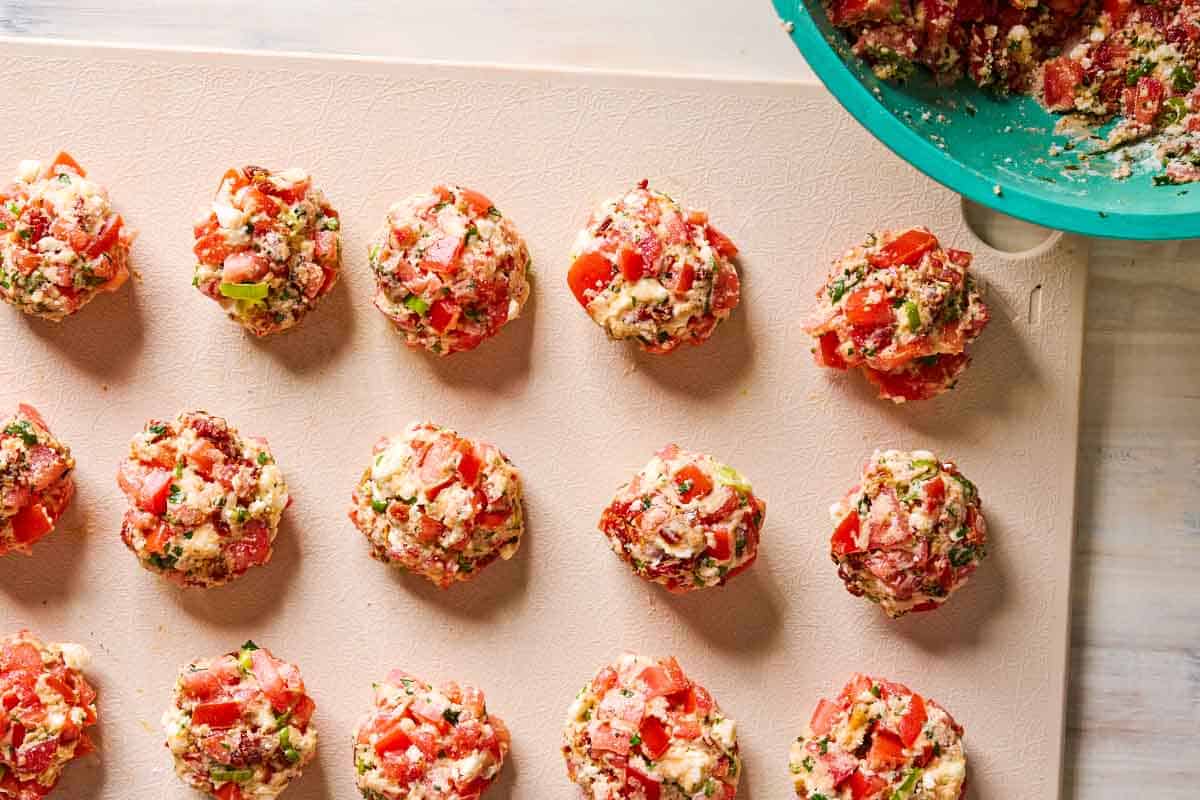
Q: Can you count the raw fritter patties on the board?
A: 15